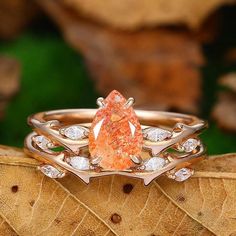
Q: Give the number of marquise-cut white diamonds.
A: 8